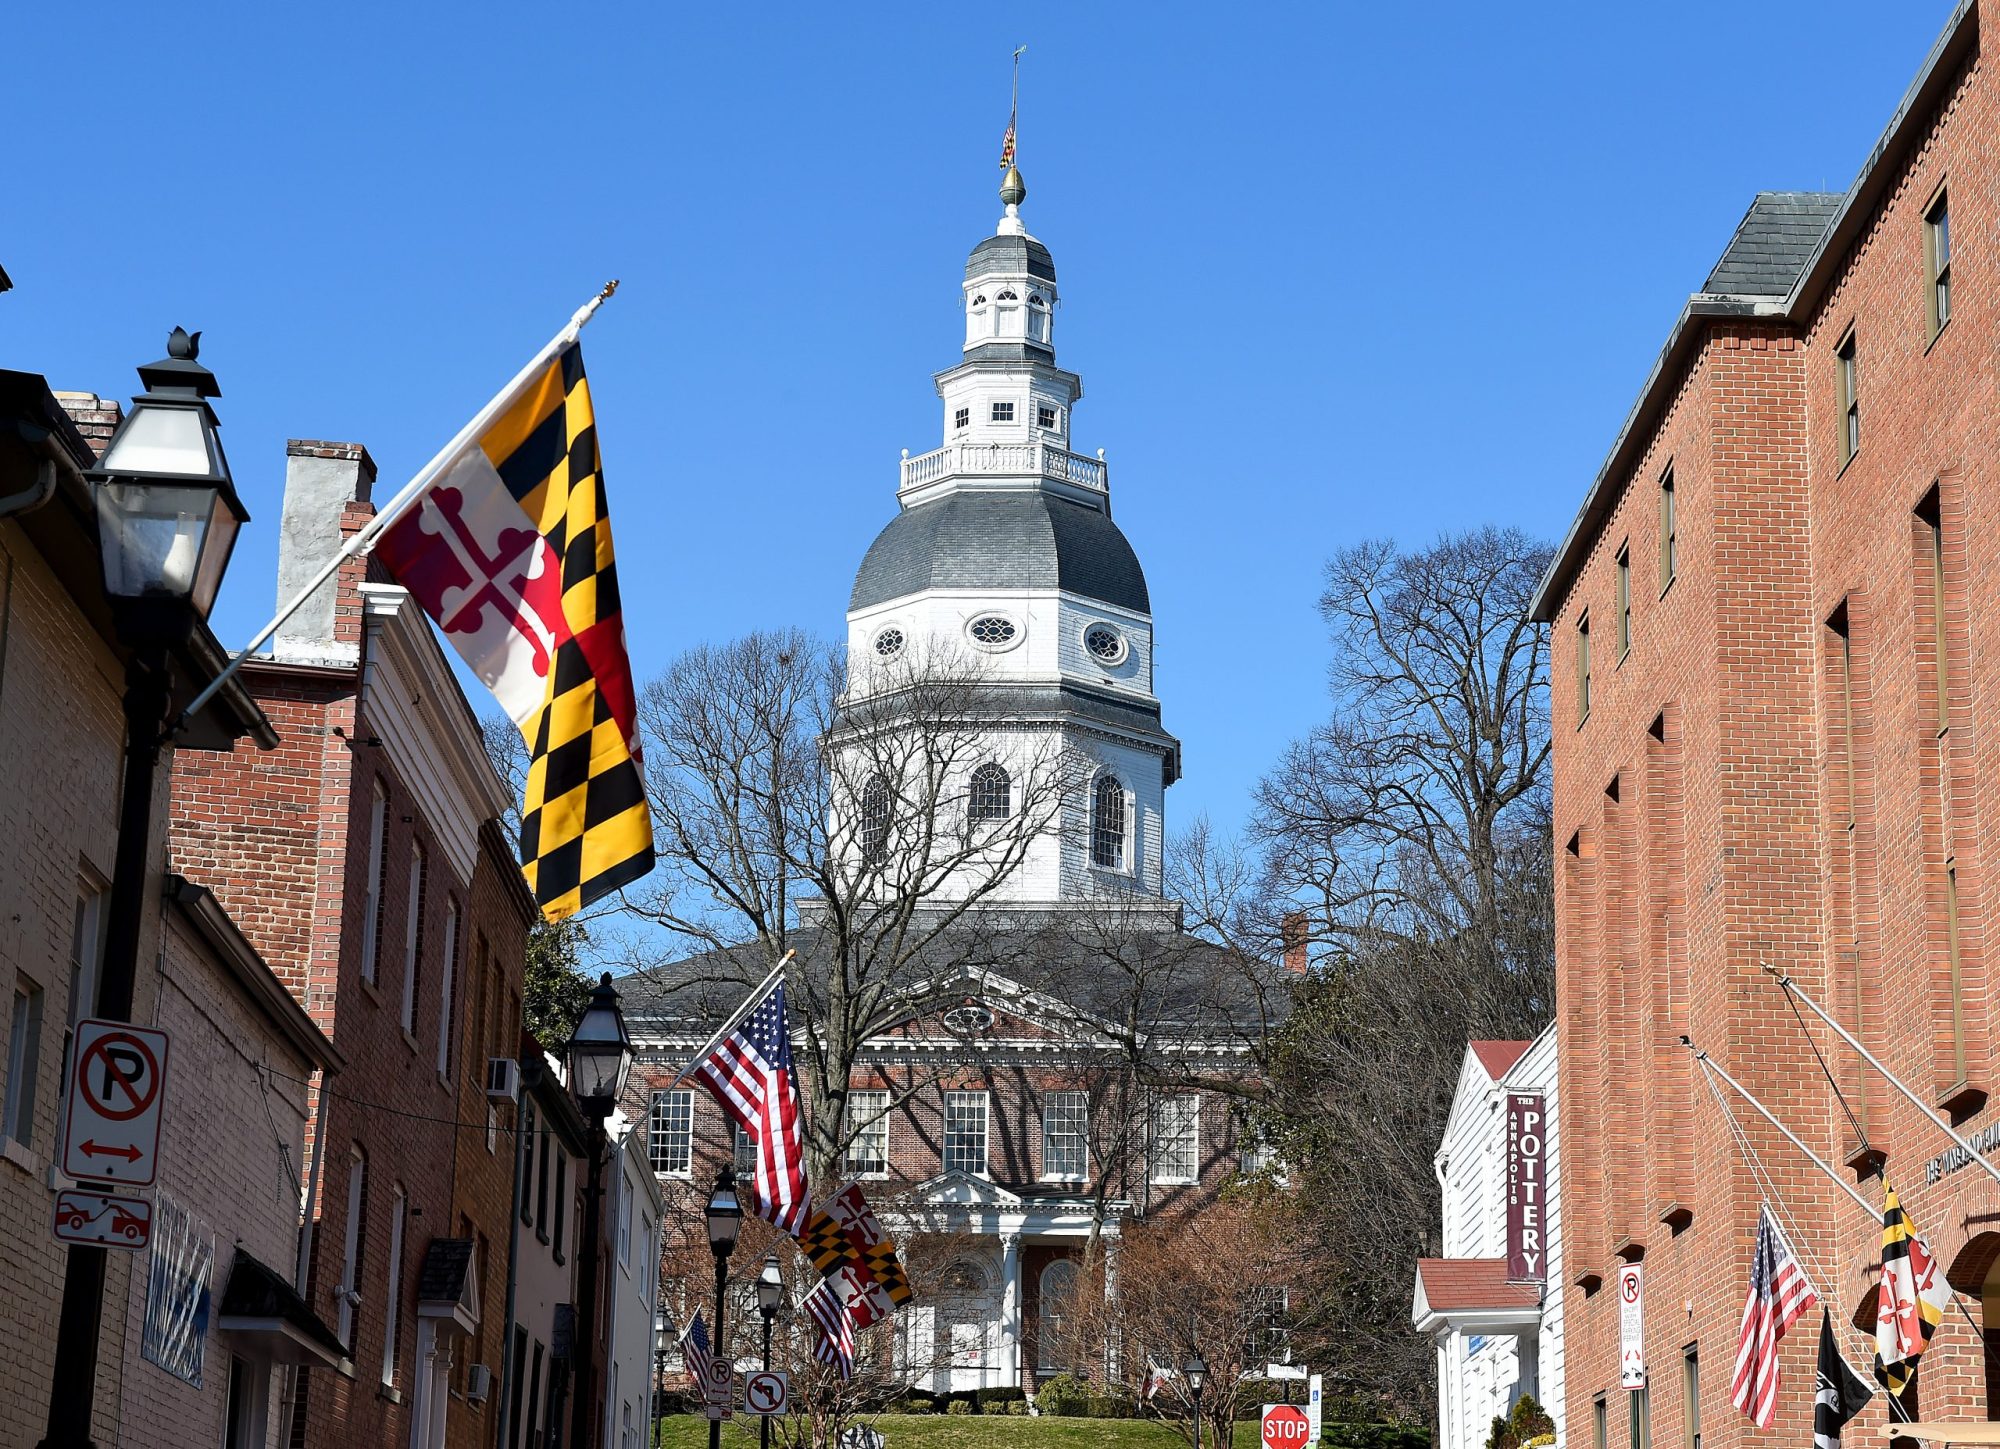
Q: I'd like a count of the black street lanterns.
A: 6